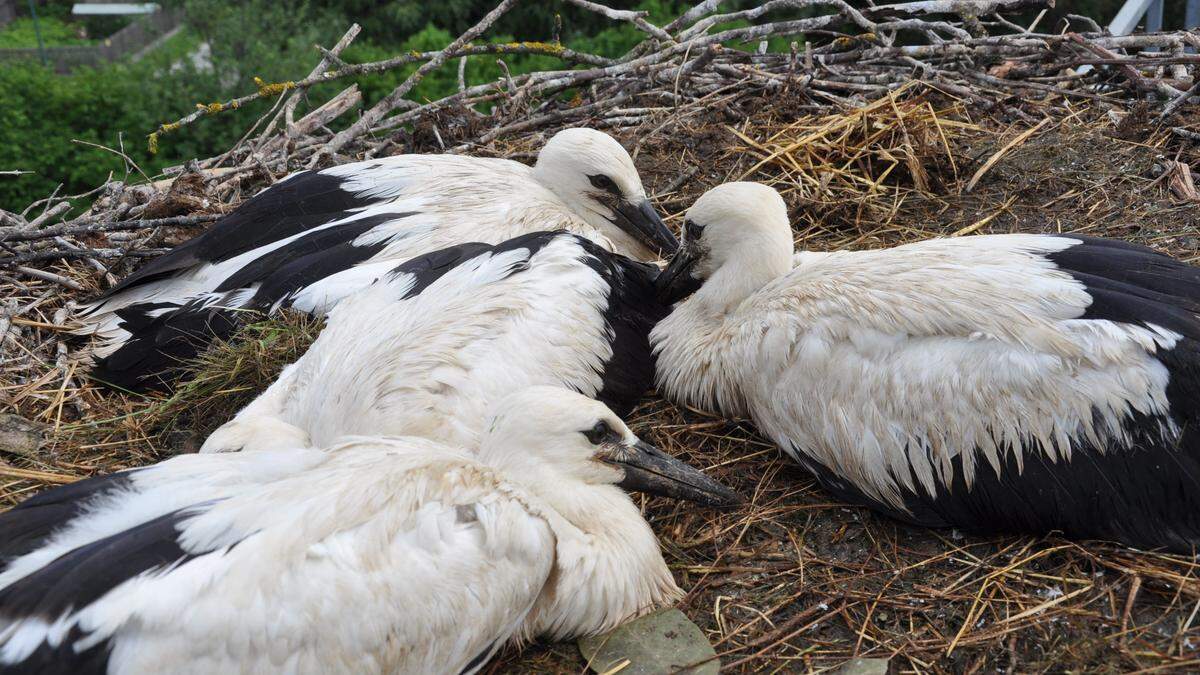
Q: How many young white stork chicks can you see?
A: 4